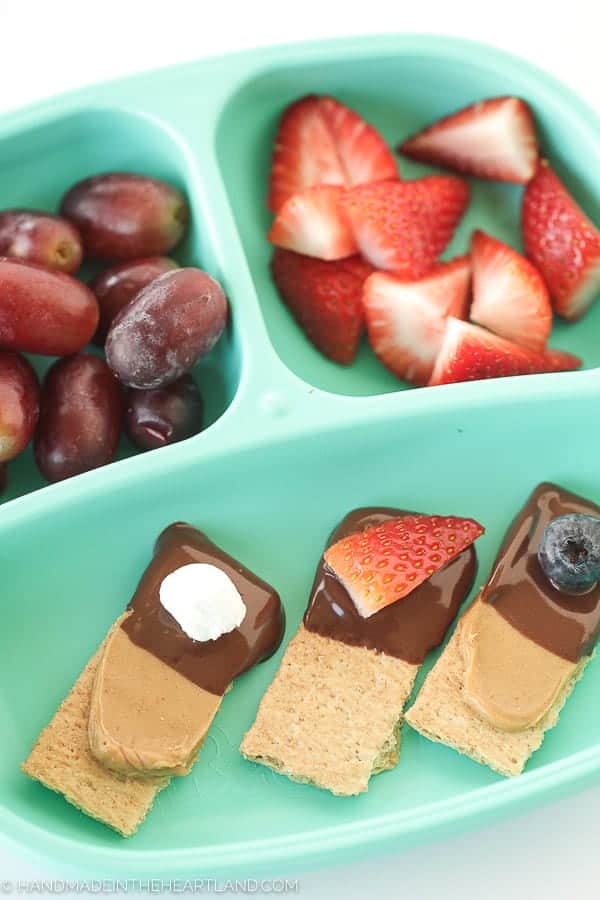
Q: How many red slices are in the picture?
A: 10